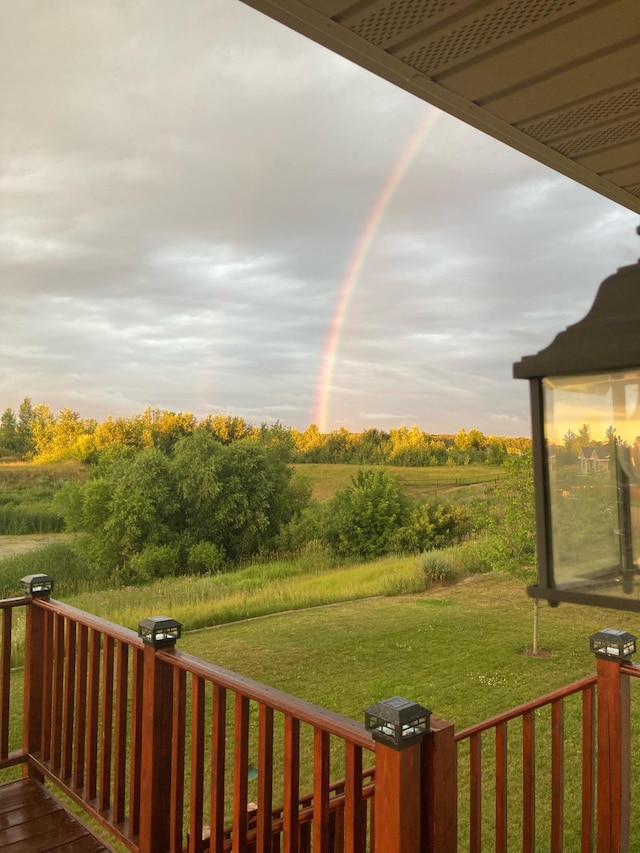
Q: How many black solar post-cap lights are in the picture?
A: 4